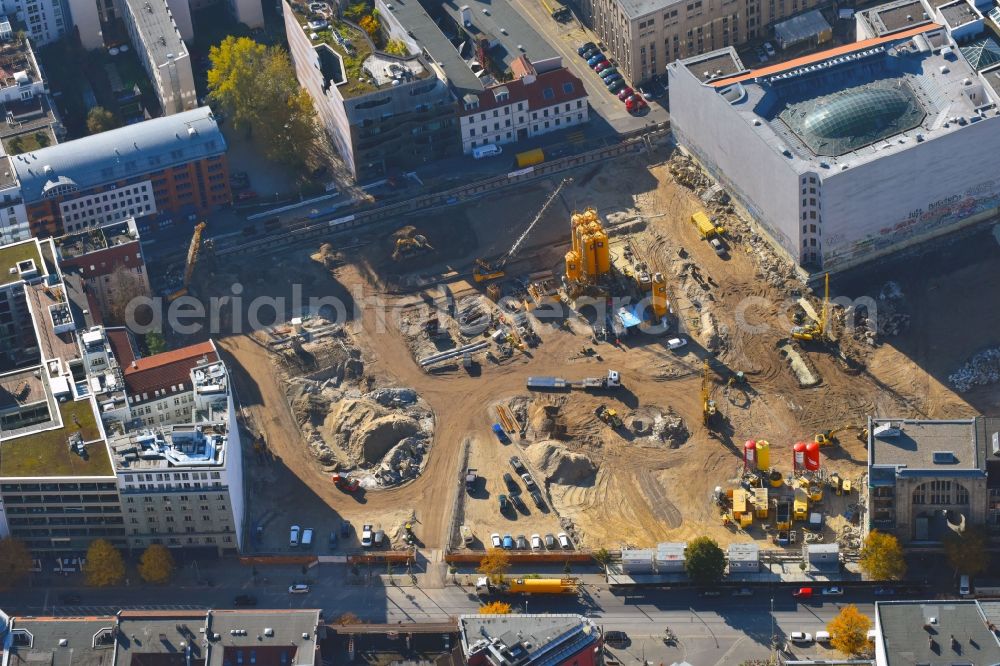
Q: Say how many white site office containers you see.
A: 4